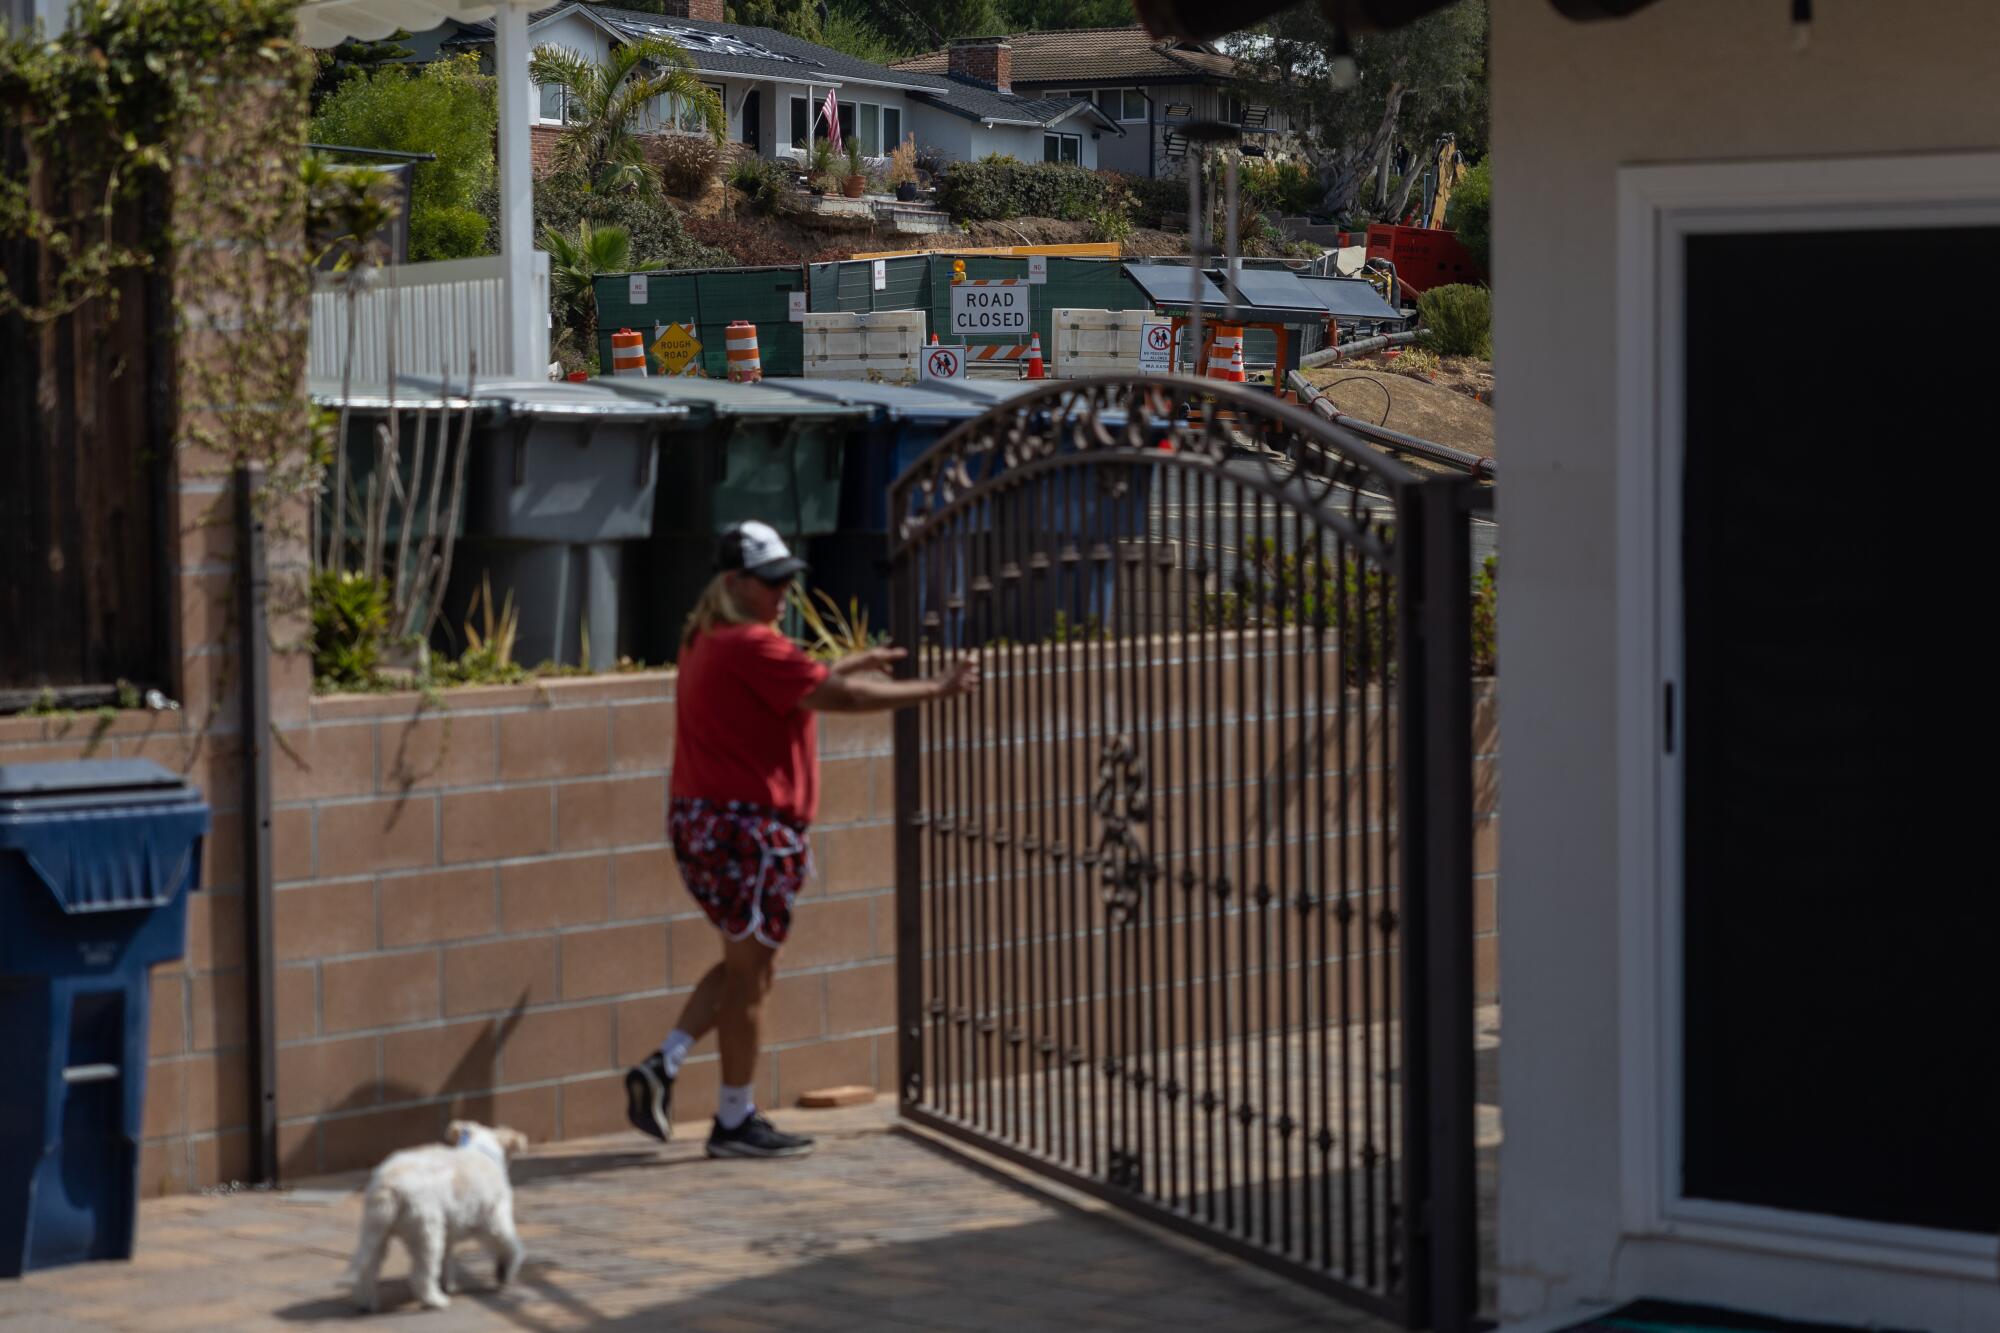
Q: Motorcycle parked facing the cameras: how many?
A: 0